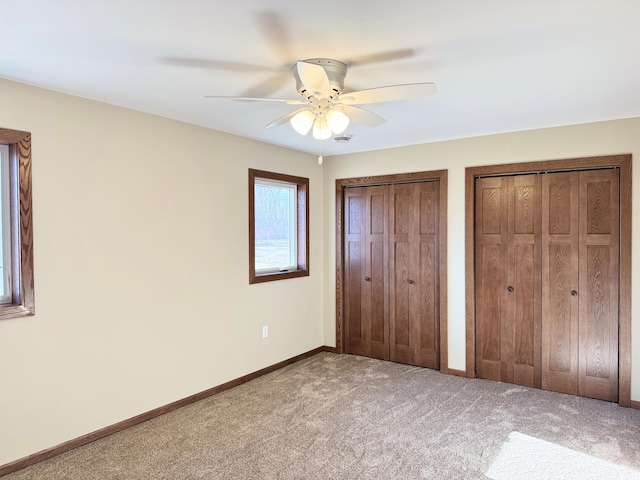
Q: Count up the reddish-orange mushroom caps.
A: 0